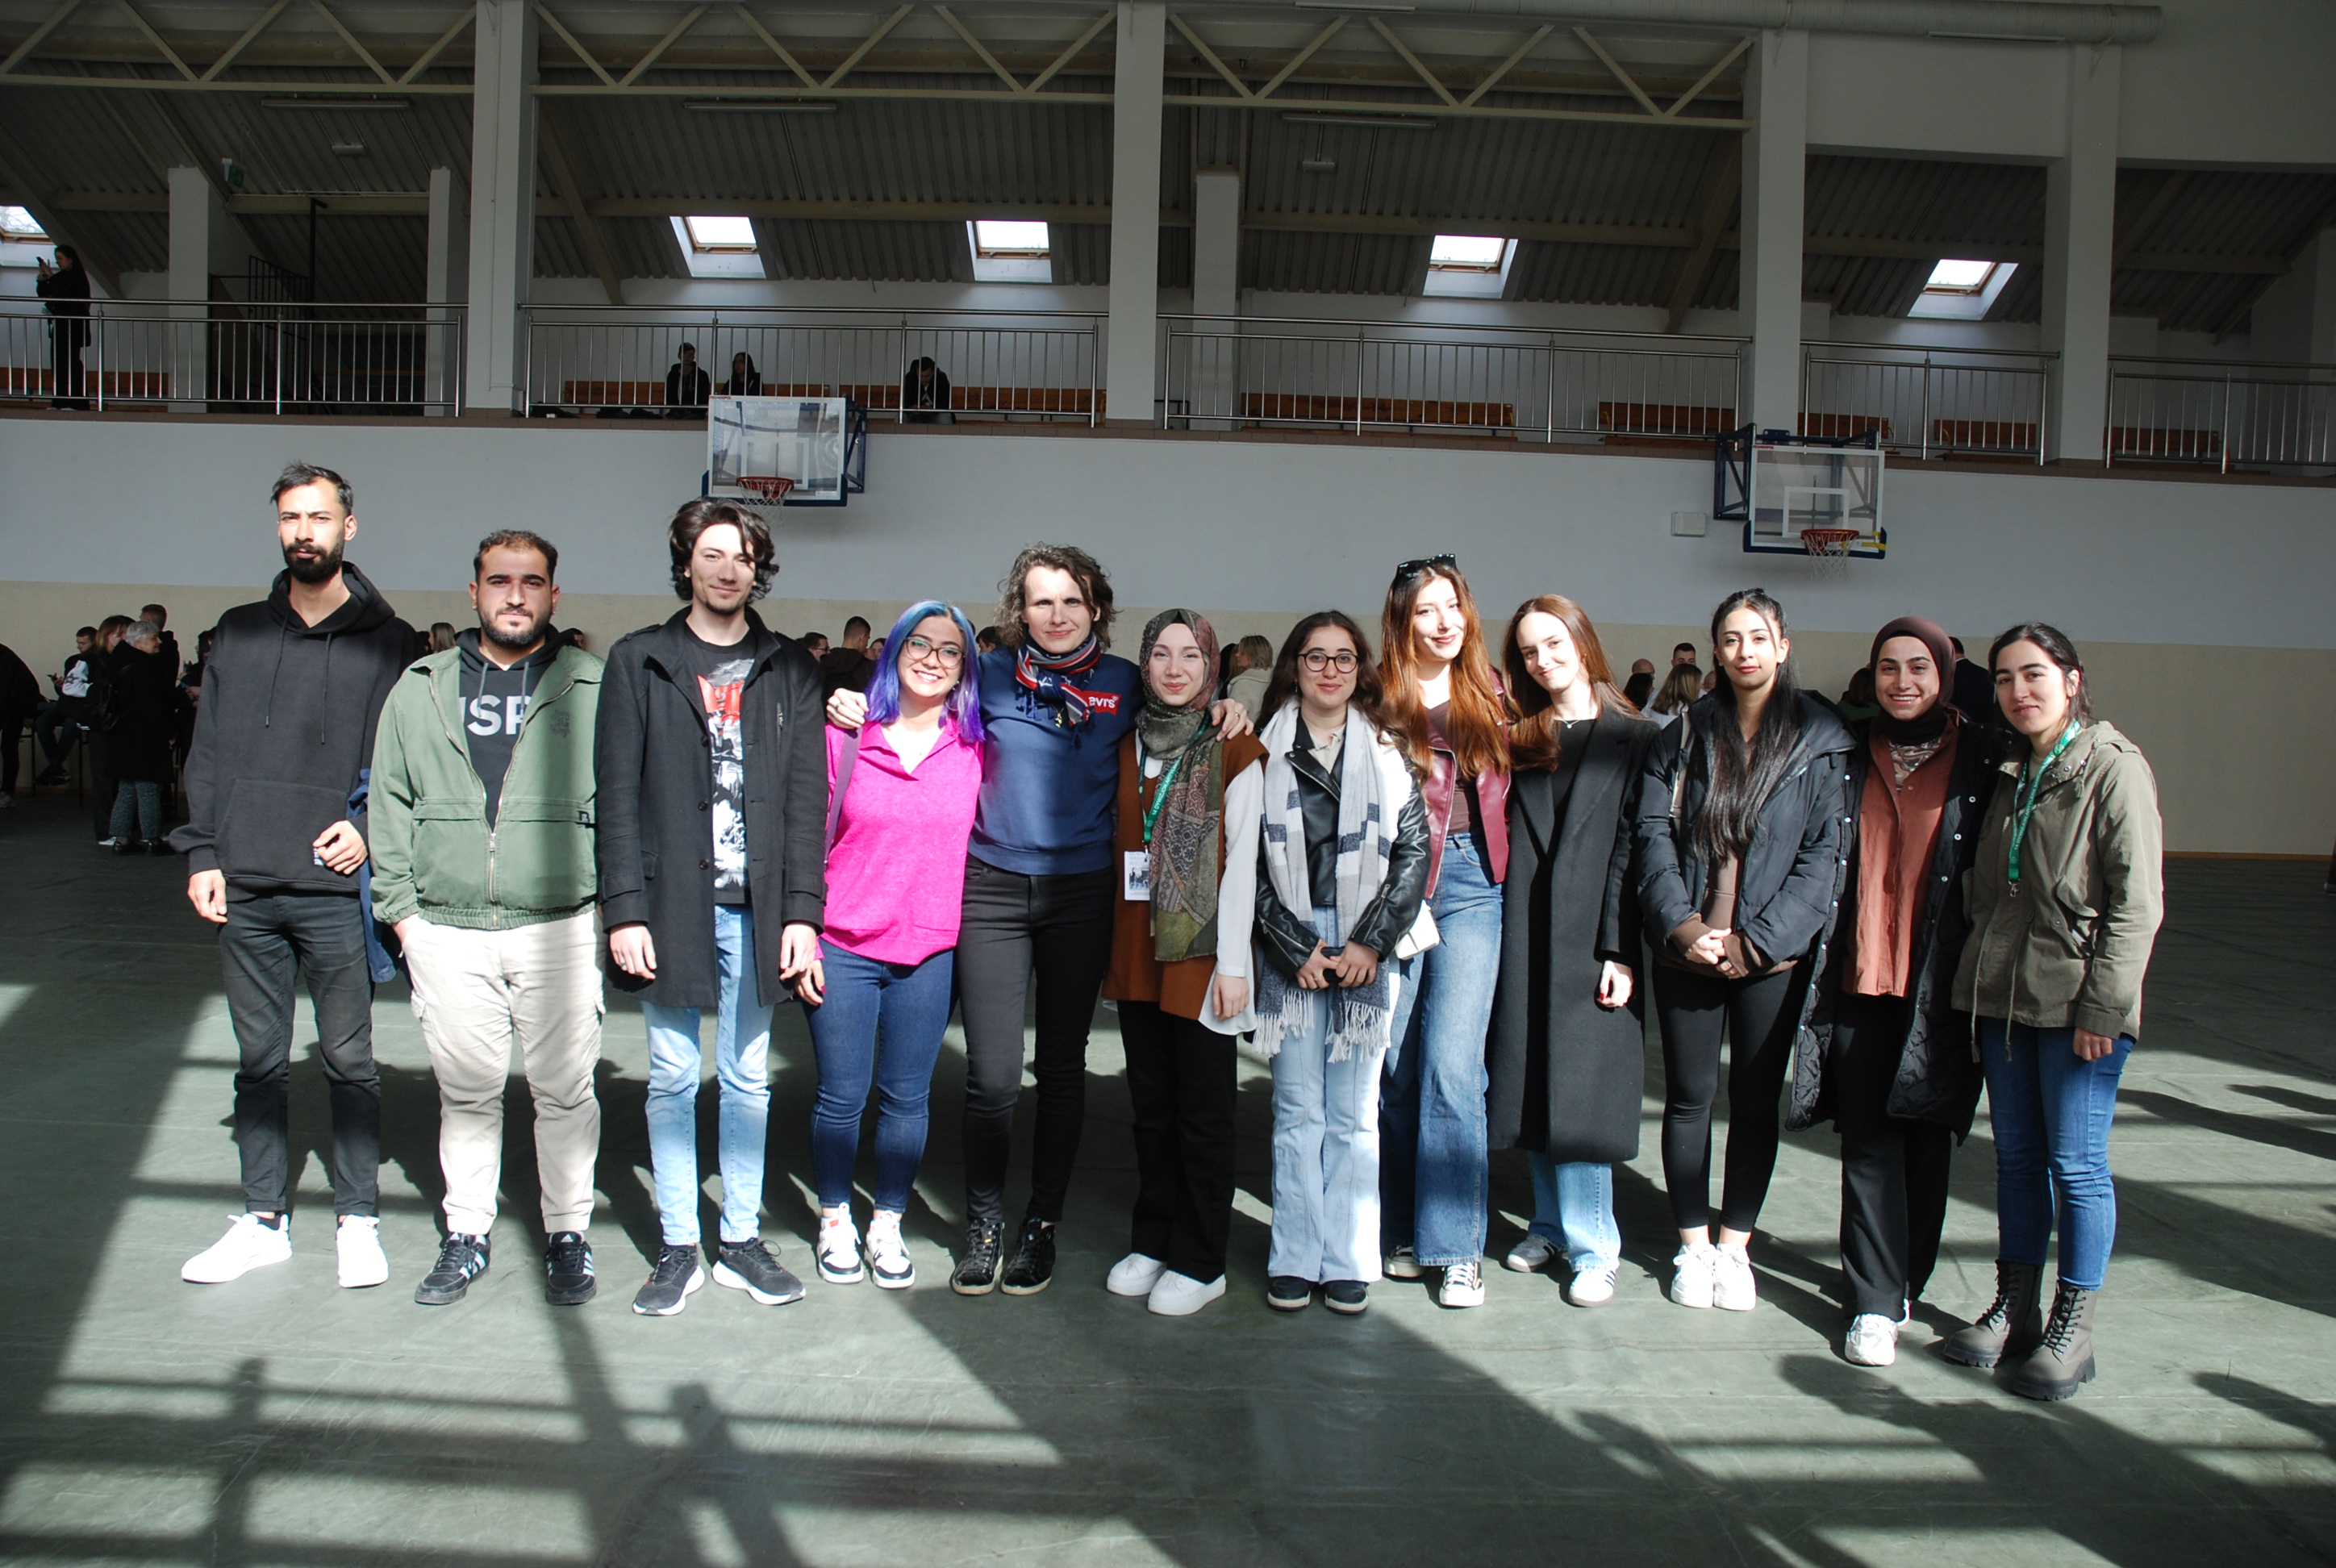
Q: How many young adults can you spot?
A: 12